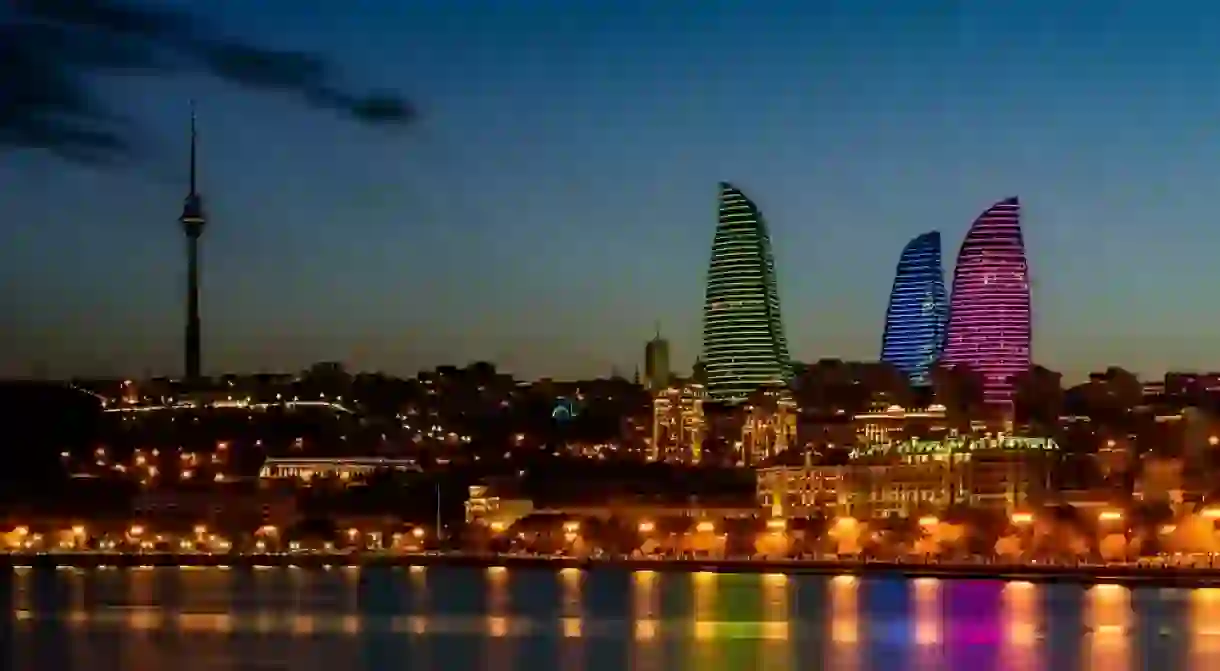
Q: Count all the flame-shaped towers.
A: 3